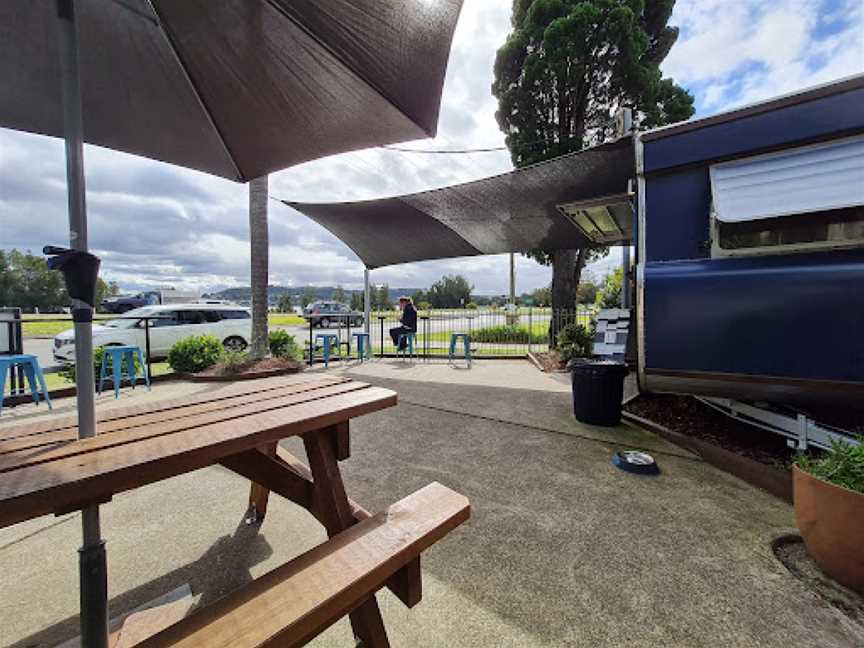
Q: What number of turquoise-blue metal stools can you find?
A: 6